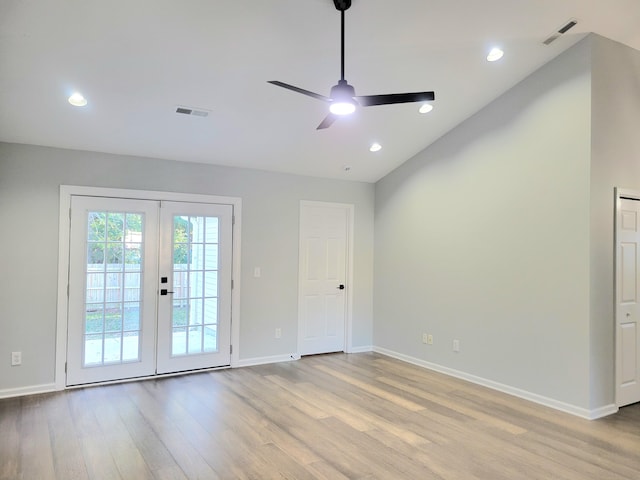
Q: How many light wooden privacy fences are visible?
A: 1